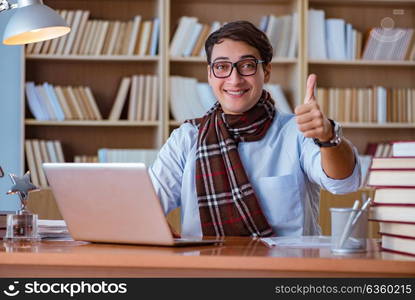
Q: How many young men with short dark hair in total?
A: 1